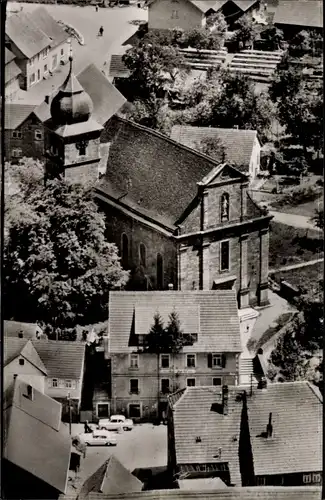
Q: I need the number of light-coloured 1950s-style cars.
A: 2